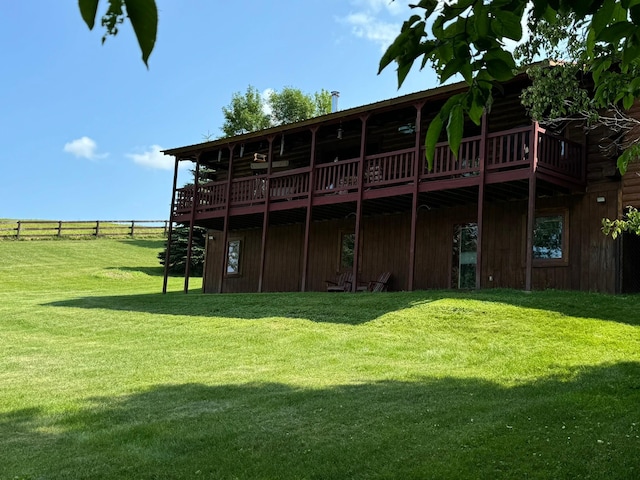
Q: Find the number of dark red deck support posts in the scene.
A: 9